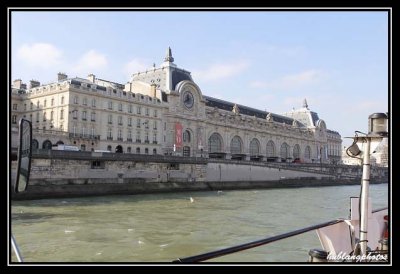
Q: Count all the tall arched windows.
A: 7